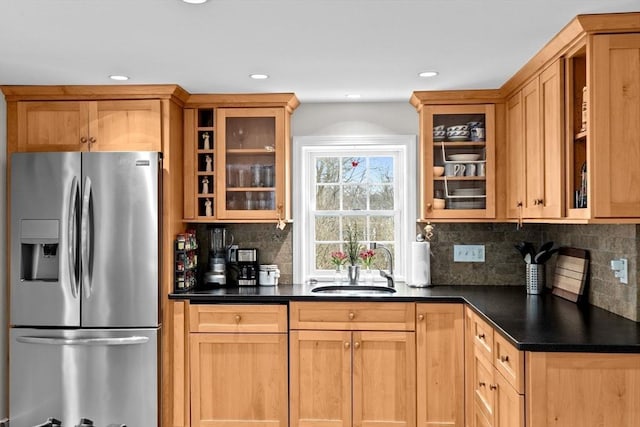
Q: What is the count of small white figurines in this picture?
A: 4